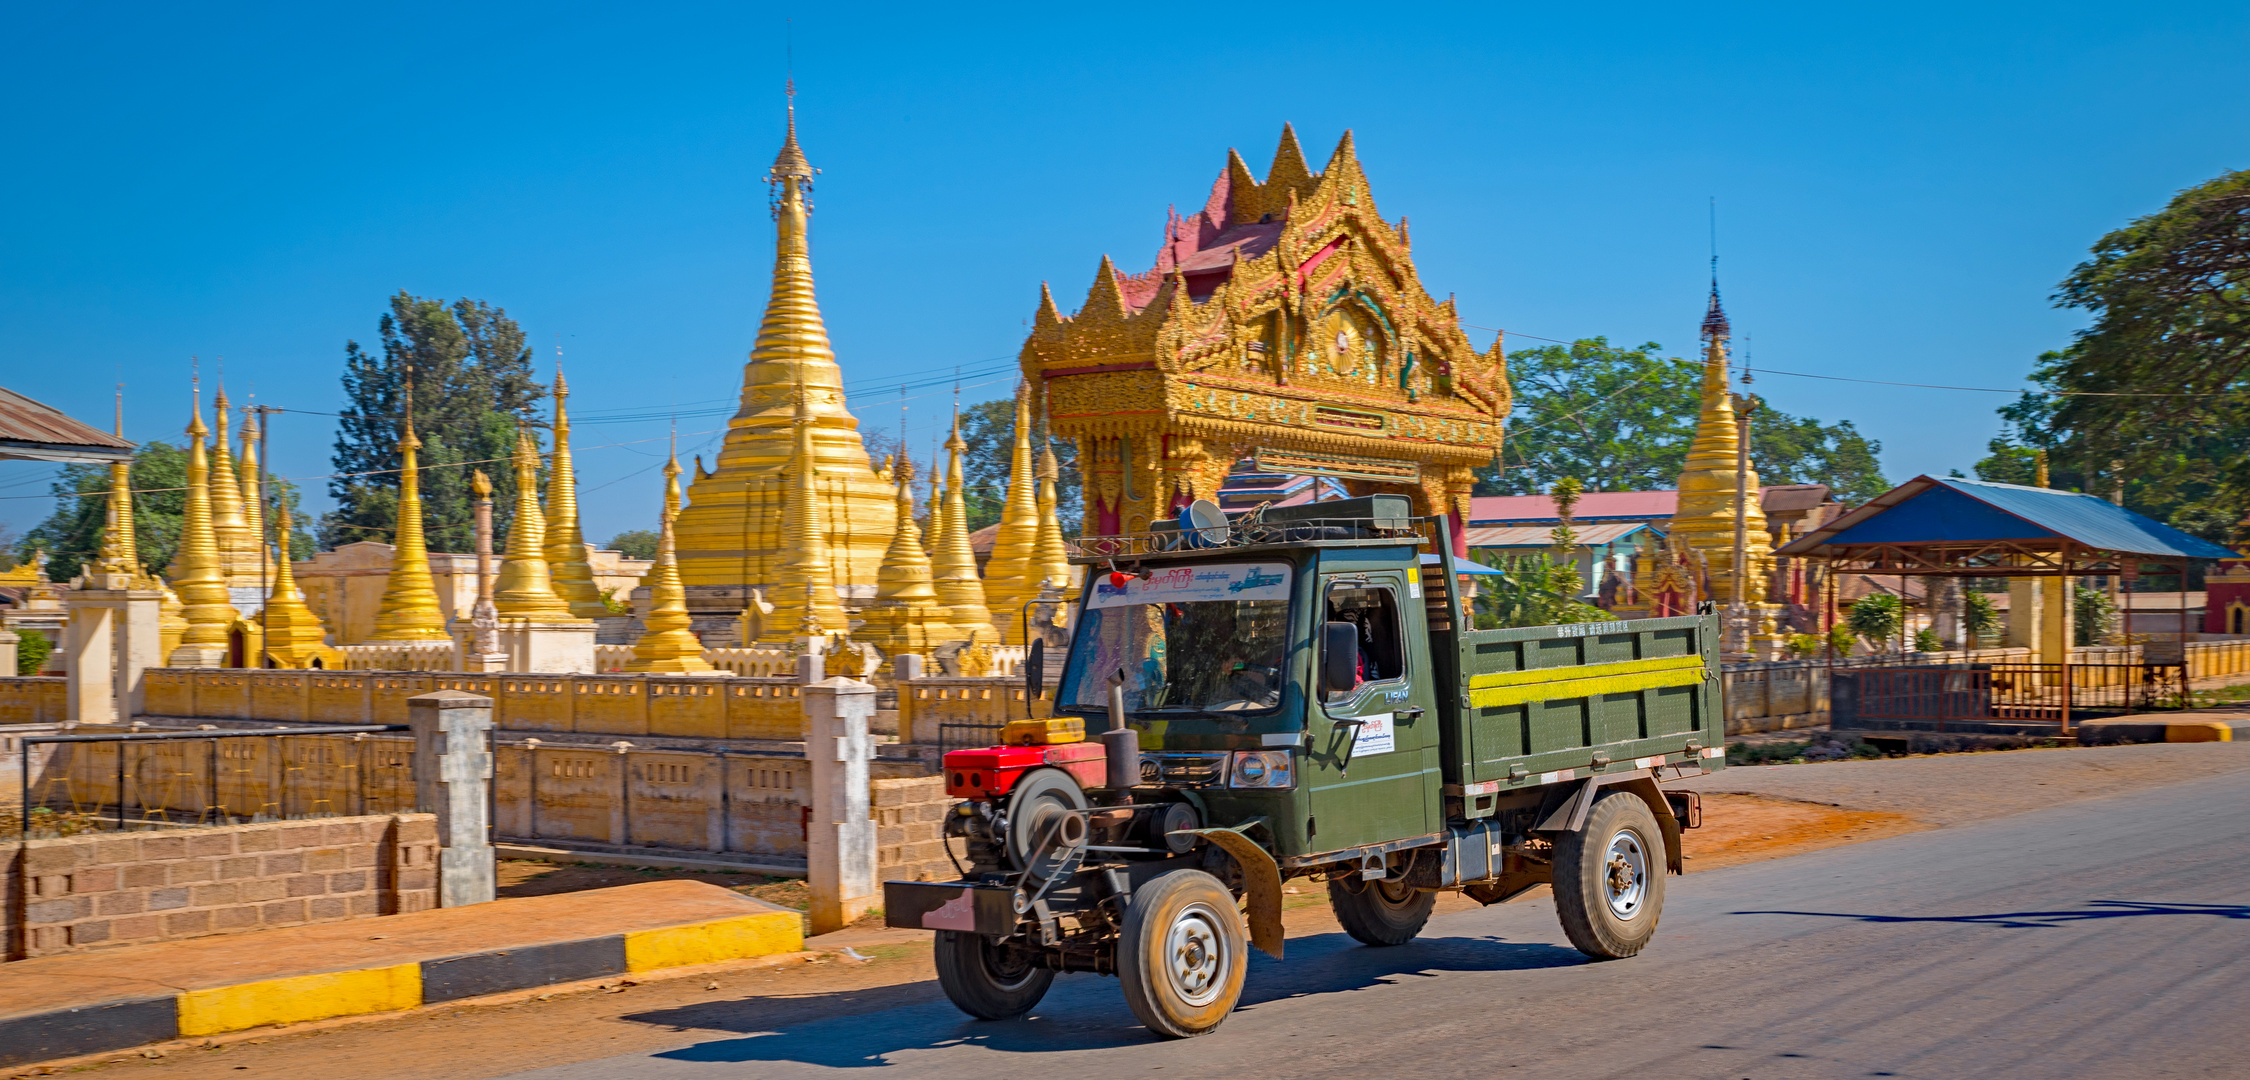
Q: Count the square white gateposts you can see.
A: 2